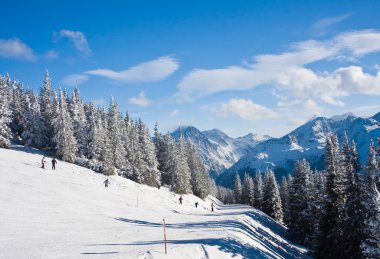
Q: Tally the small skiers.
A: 6